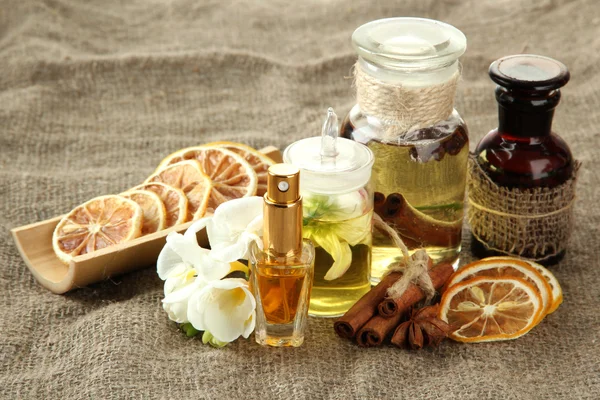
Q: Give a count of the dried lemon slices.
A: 9